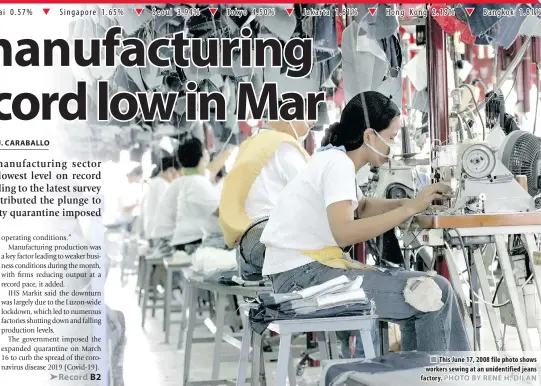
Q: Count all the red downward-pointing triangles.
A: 6